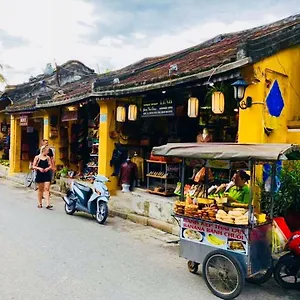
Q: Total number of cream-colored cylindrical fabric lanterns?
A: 4